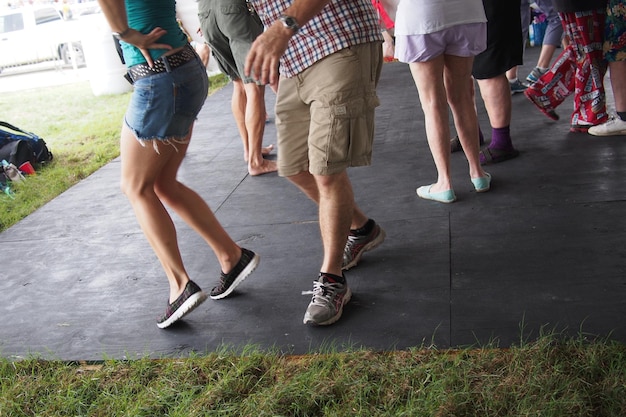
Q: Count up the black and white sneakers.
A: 2